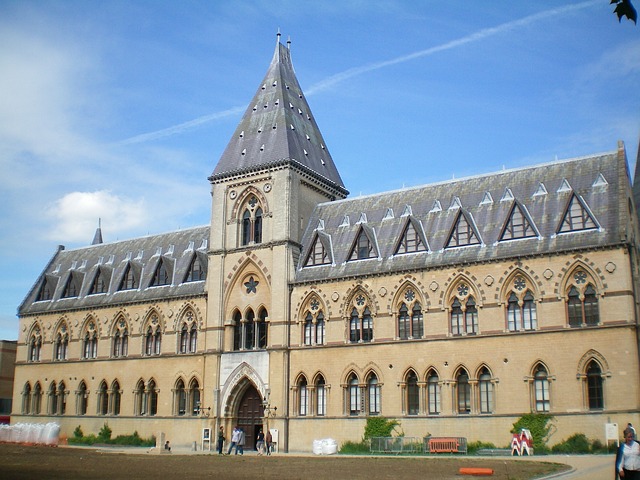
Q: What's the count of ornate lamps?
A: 2